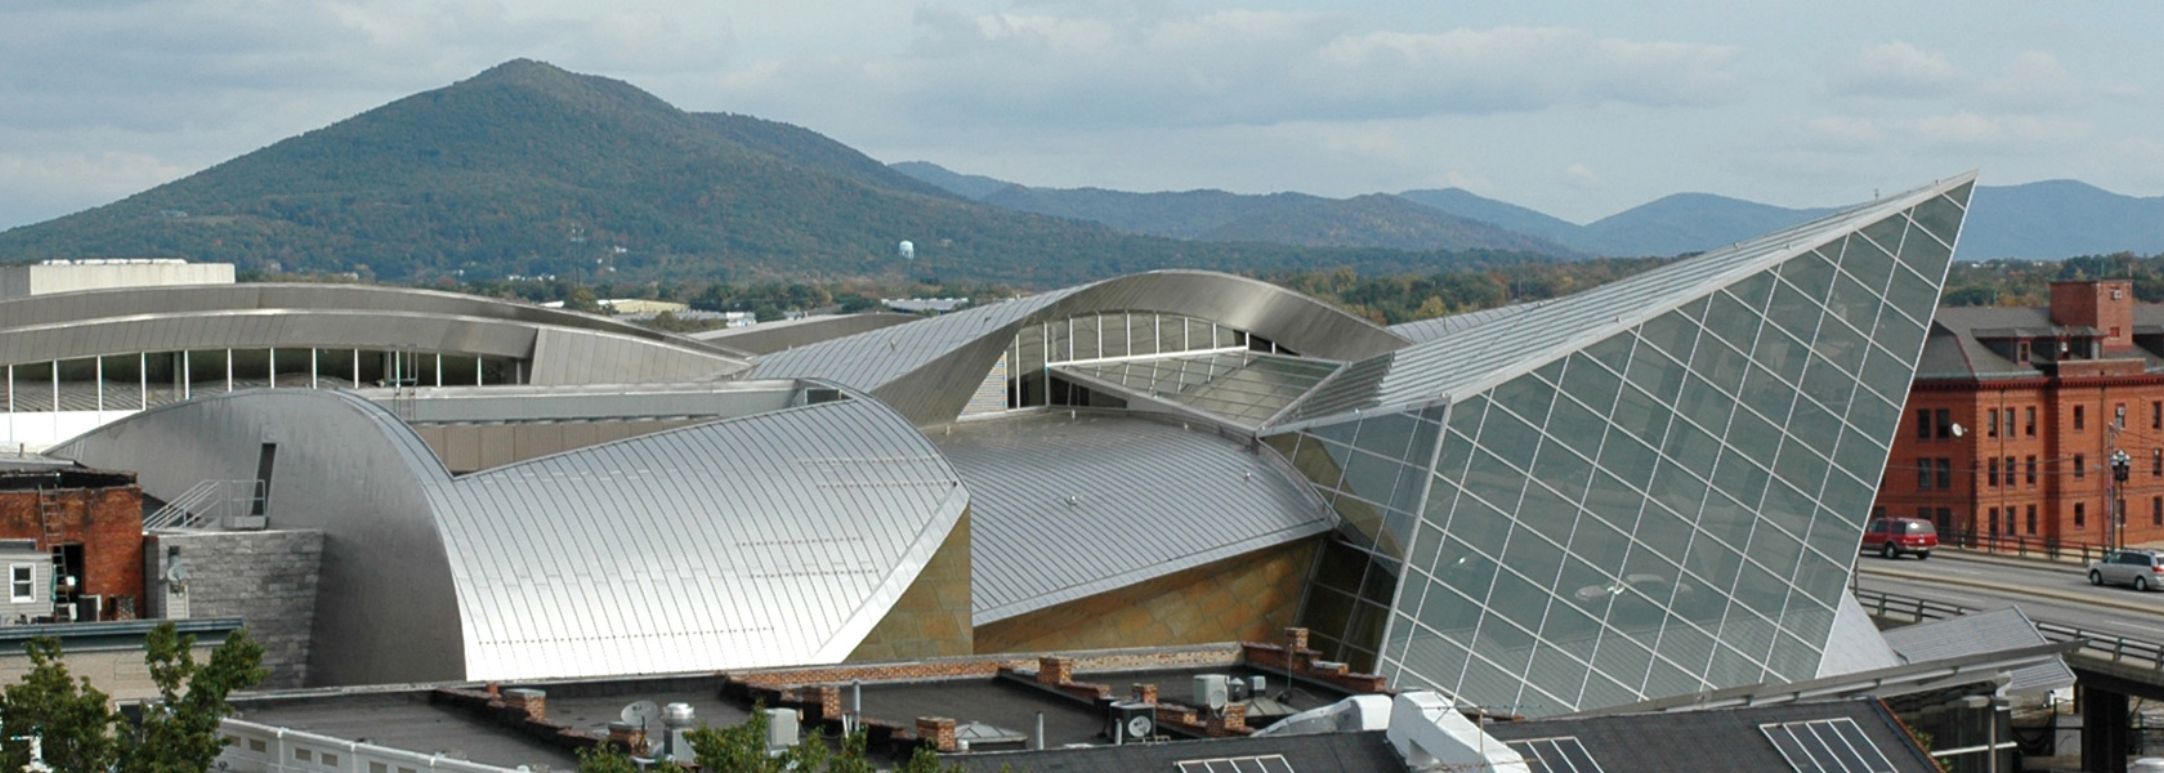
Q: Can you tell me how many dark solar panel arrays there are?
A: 3